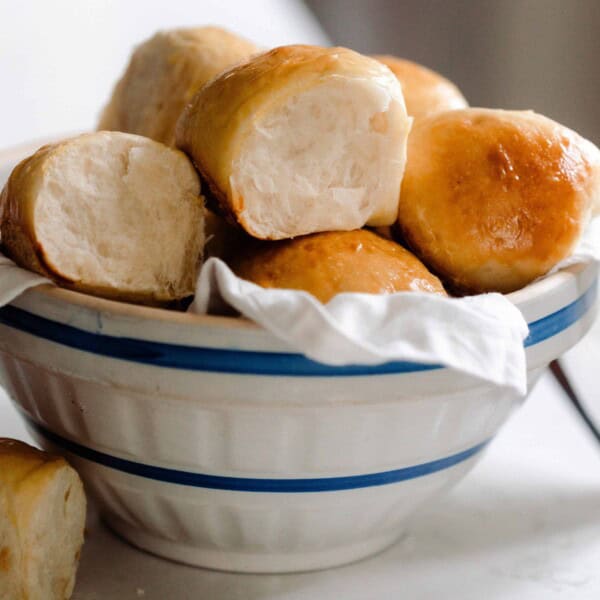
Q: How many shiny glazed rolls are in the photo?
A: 7